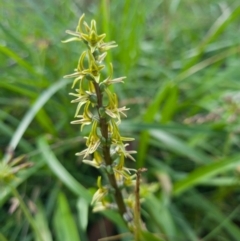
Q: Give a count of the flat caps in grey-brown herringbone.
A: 0